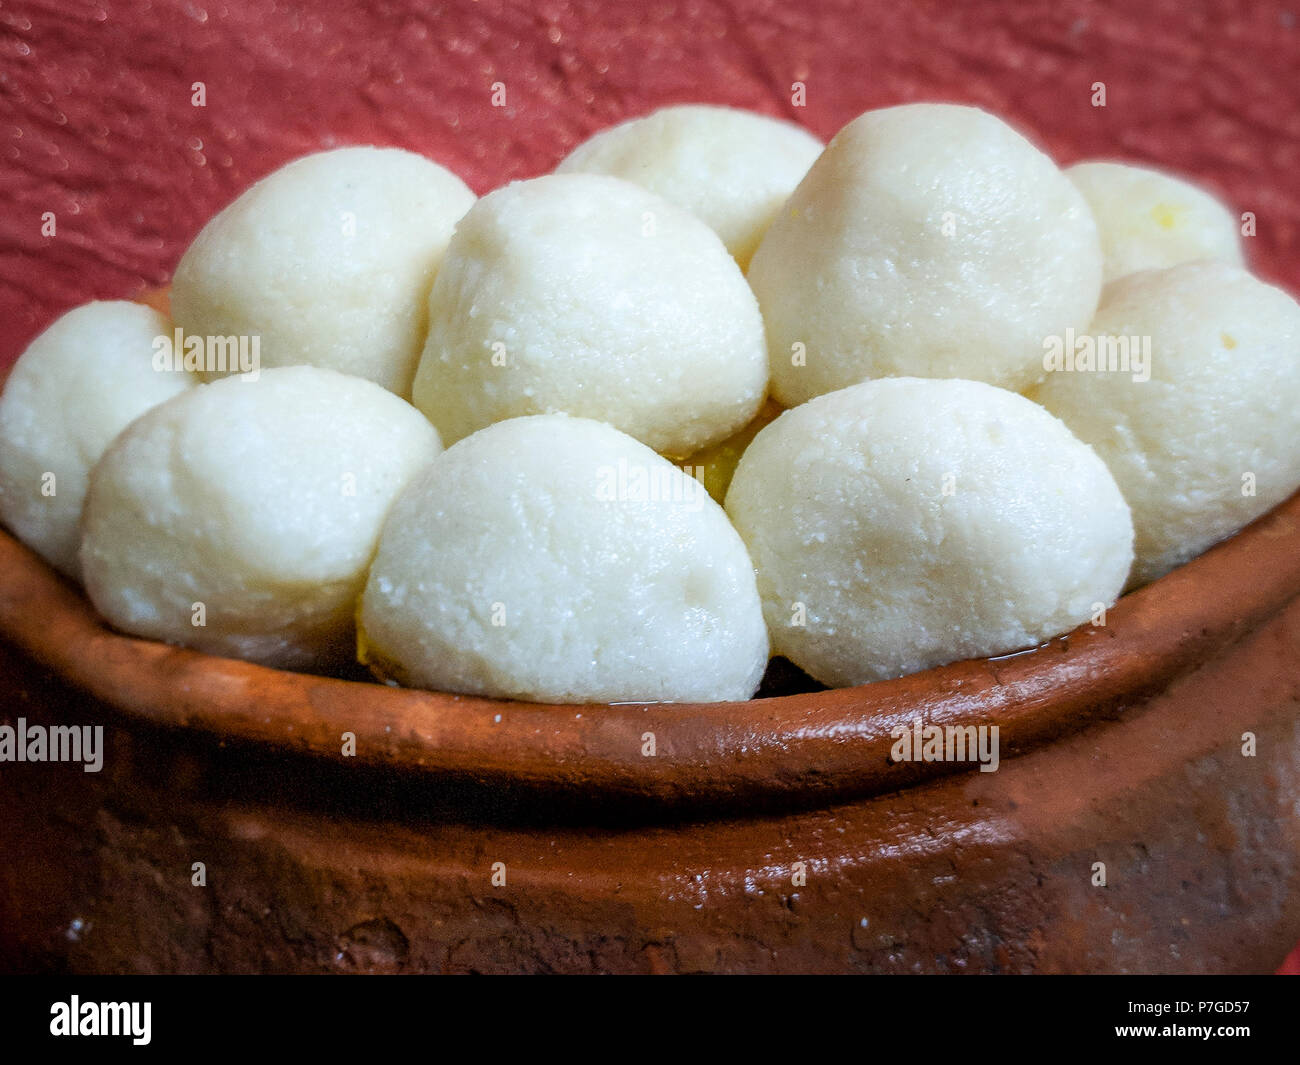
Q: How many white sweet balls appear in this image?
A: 10